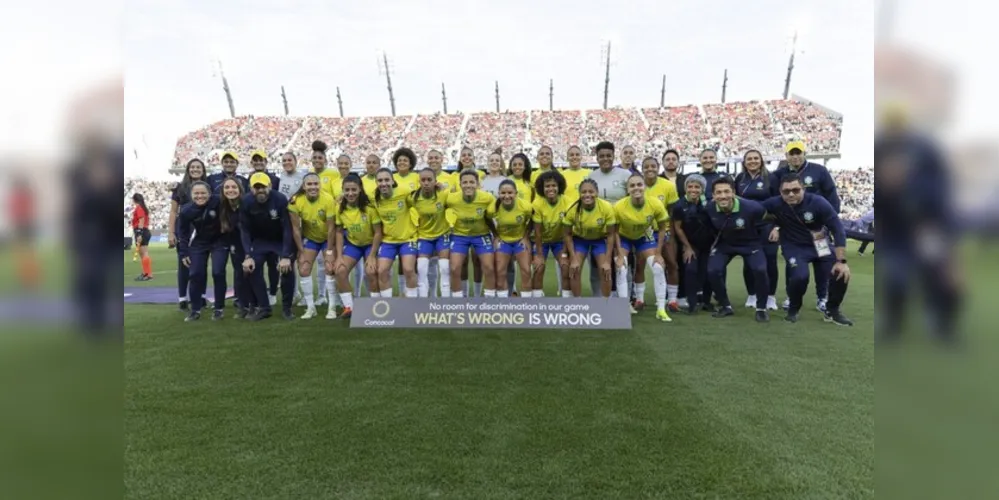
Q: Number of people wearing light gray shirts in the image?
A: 3